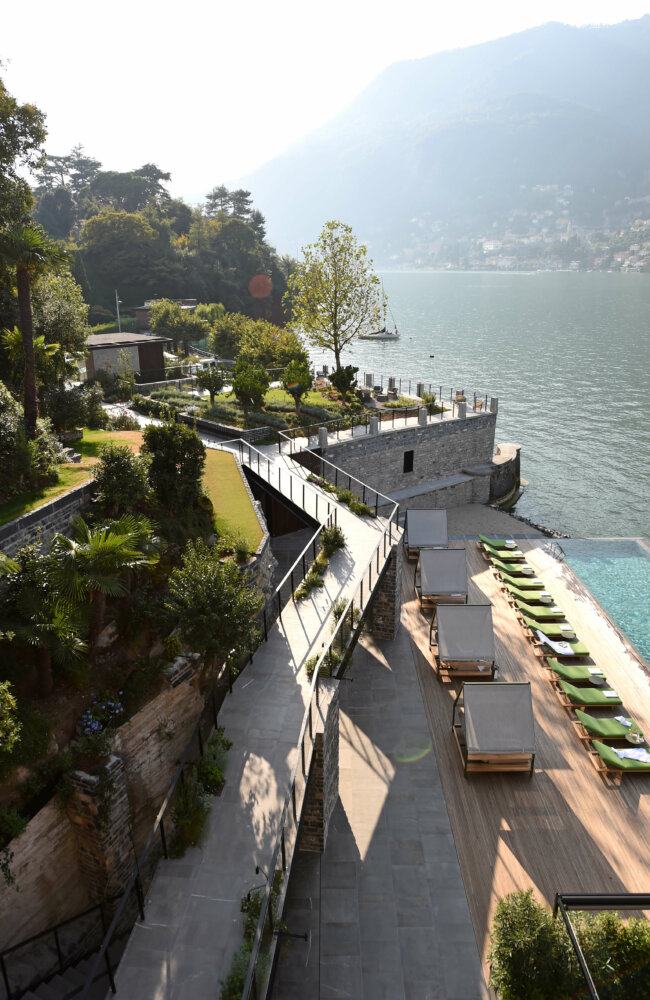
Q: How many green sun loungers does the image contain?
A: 12